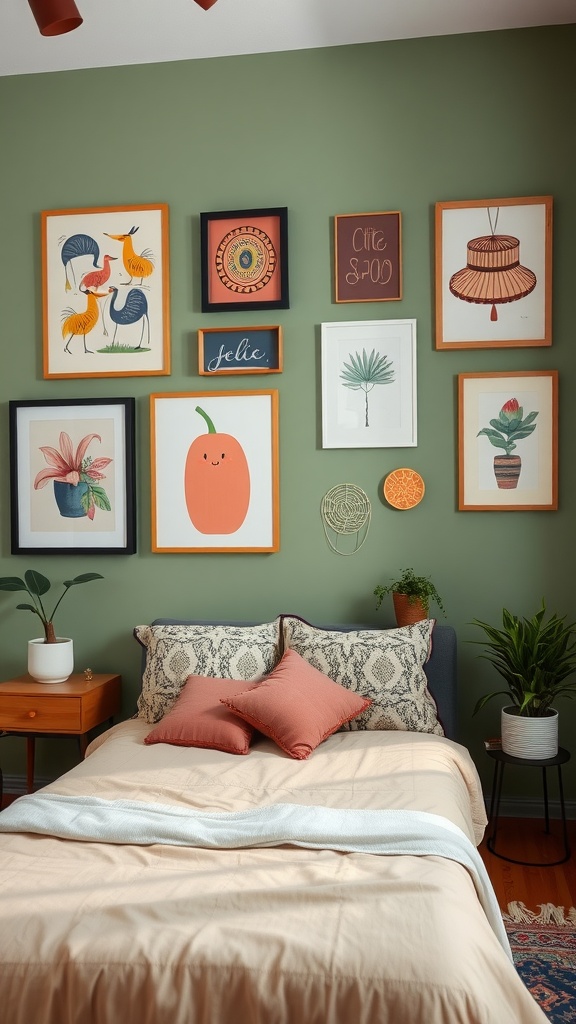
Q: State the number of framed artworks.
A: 9